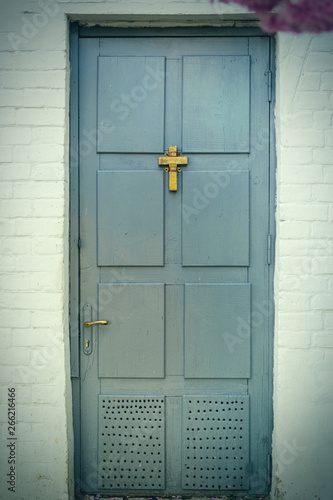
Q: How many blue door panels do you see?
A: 8